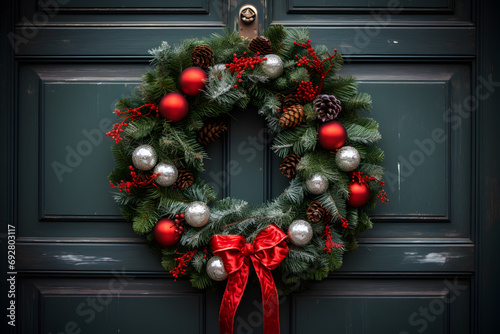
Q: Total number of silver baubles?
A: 8